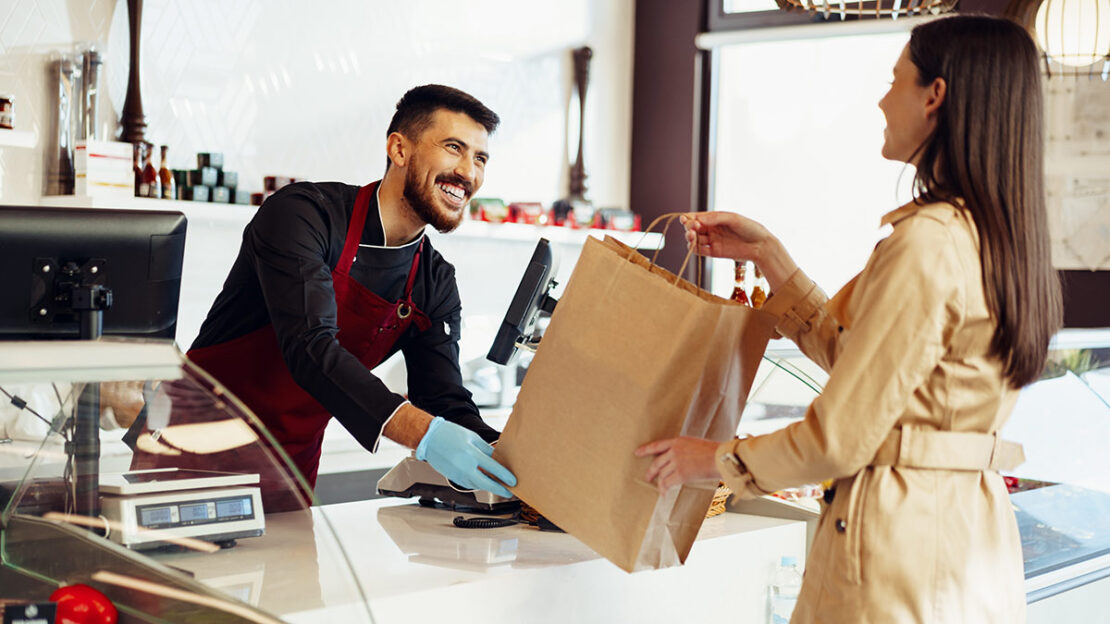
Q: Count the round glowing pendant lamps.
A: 1